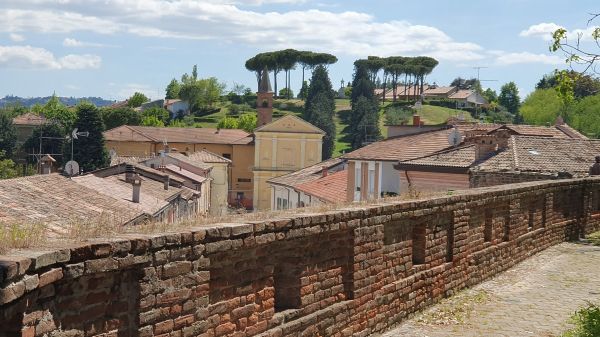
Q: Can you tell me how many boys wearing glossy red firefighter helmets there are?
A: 0